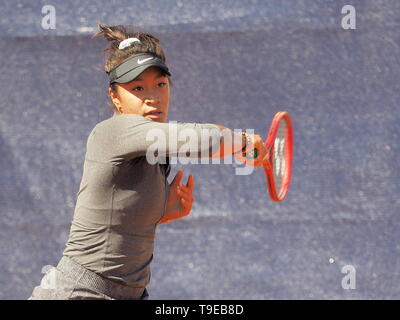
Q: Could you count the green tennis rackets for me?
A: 0